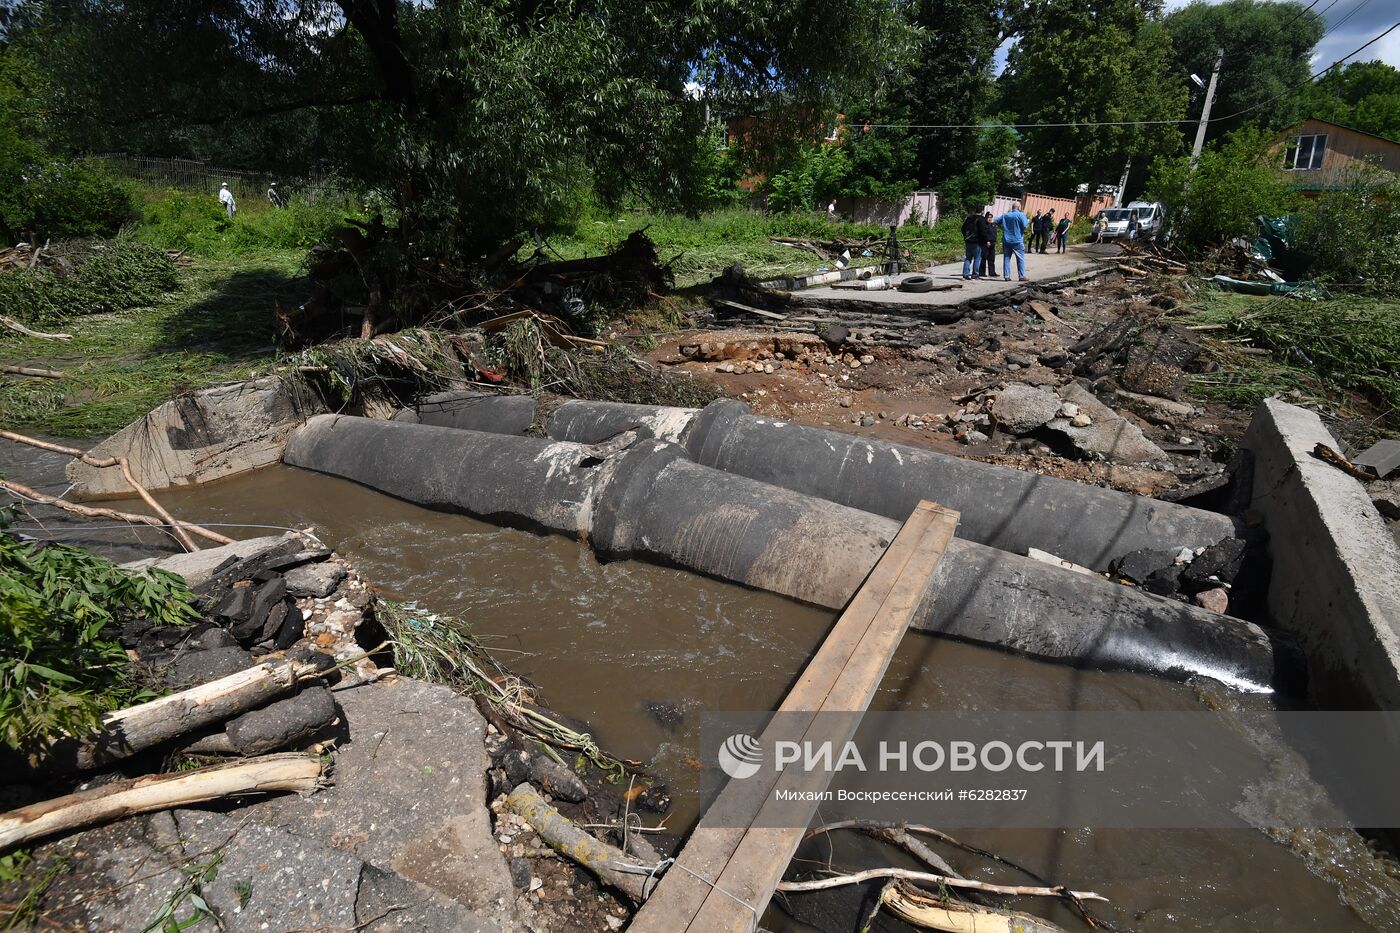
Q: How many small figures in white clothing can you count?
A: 2